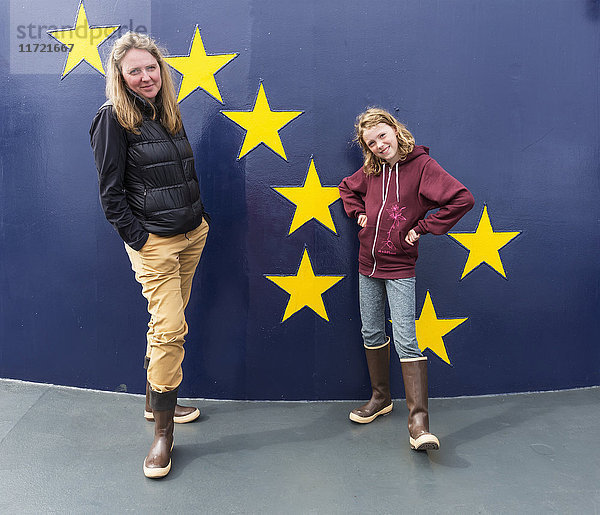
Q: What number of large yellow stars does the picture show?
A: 7